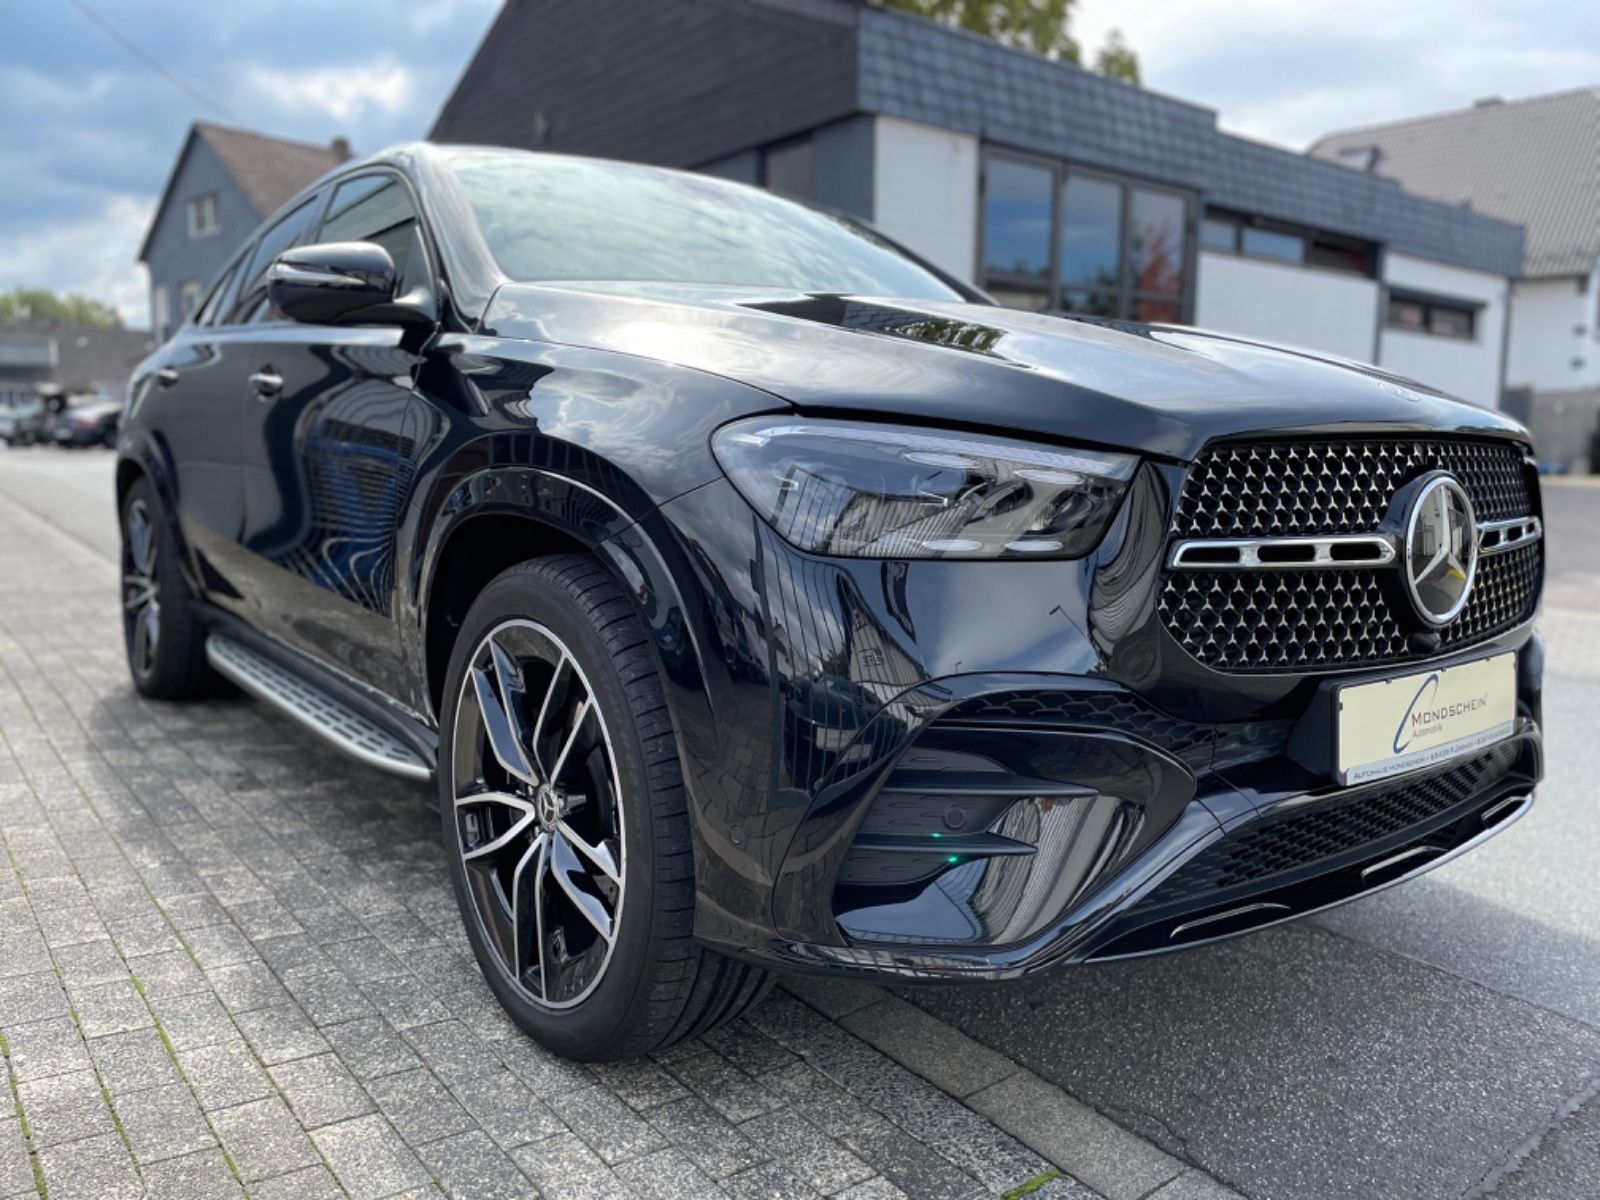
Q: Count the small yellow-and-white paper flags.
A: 0